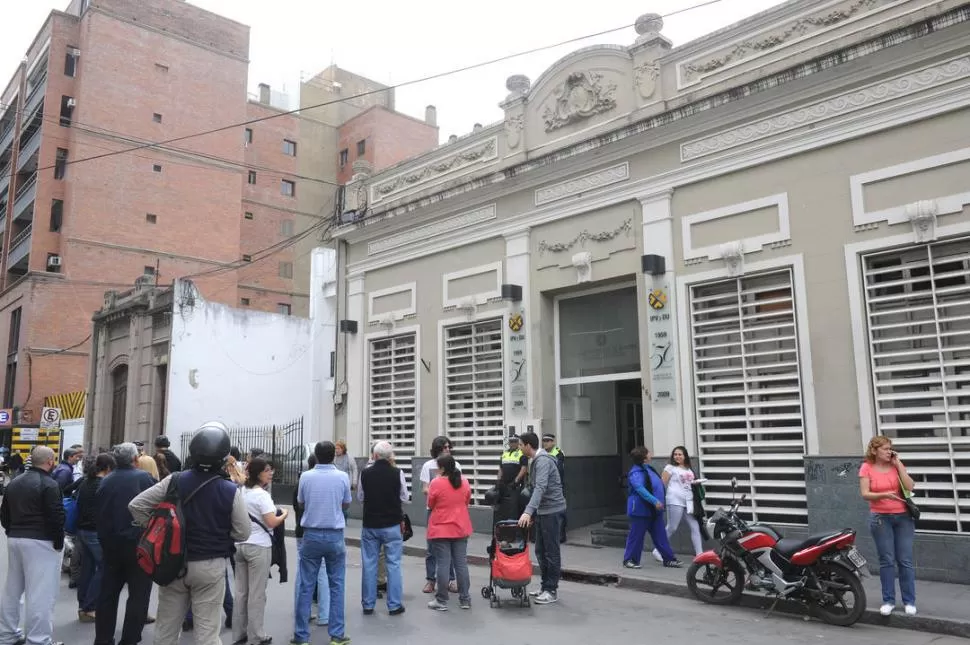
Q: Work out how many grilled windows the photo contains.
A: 4